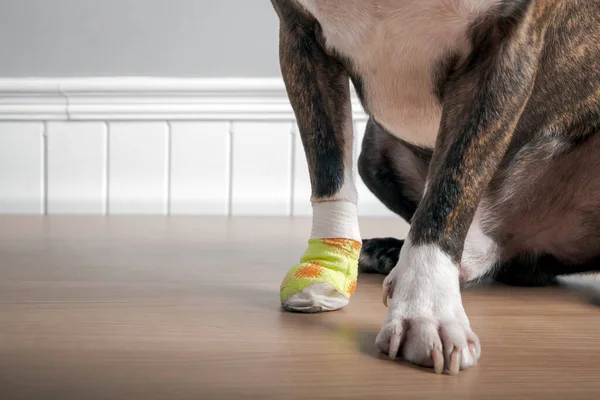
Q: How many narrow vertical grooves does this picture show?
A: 5